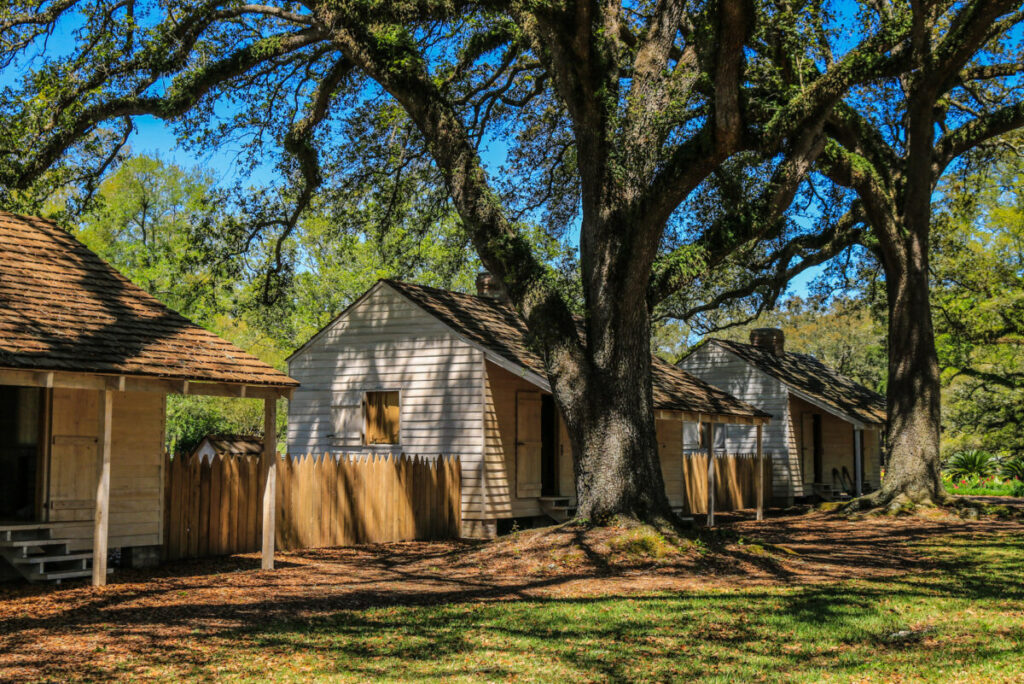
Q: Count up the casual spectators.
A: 0